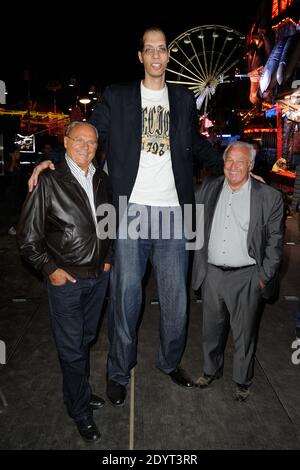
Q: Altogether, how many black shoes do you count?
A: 4